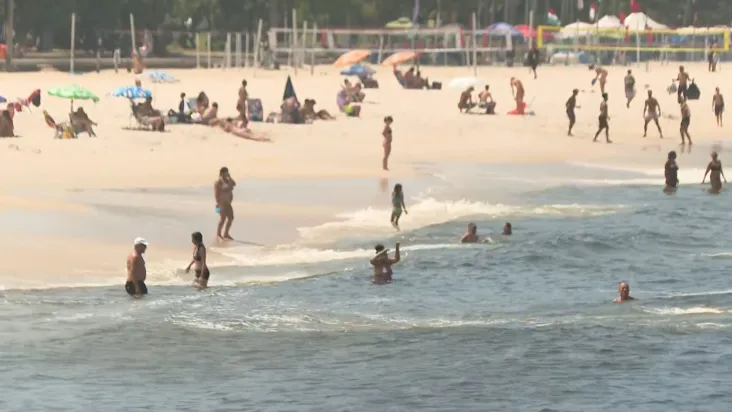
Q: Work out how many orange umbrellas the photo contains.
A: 2